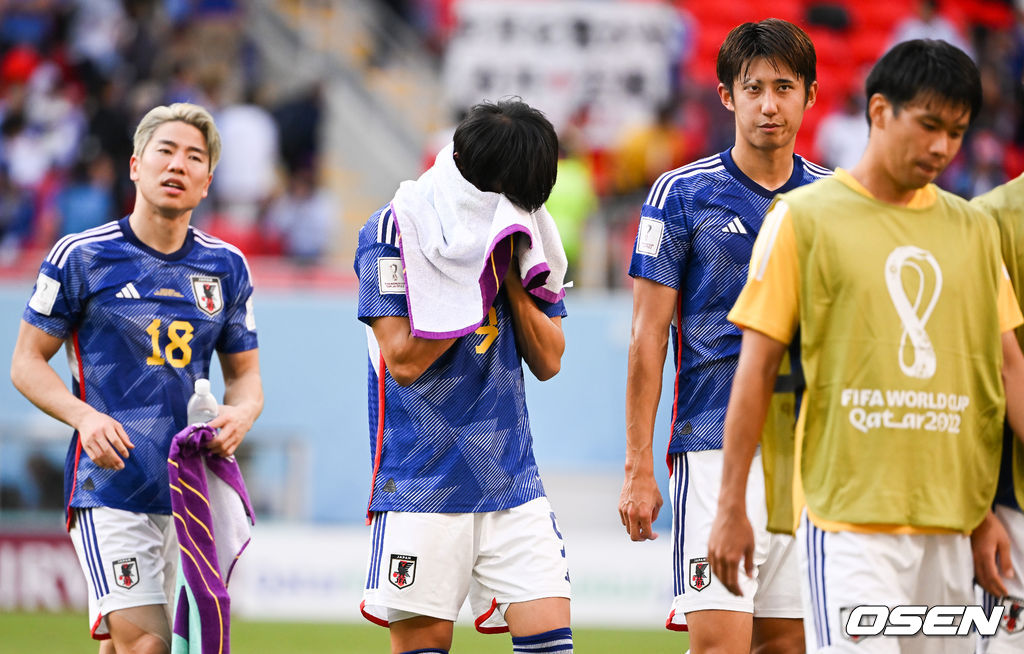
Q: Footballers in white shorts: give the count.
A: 5